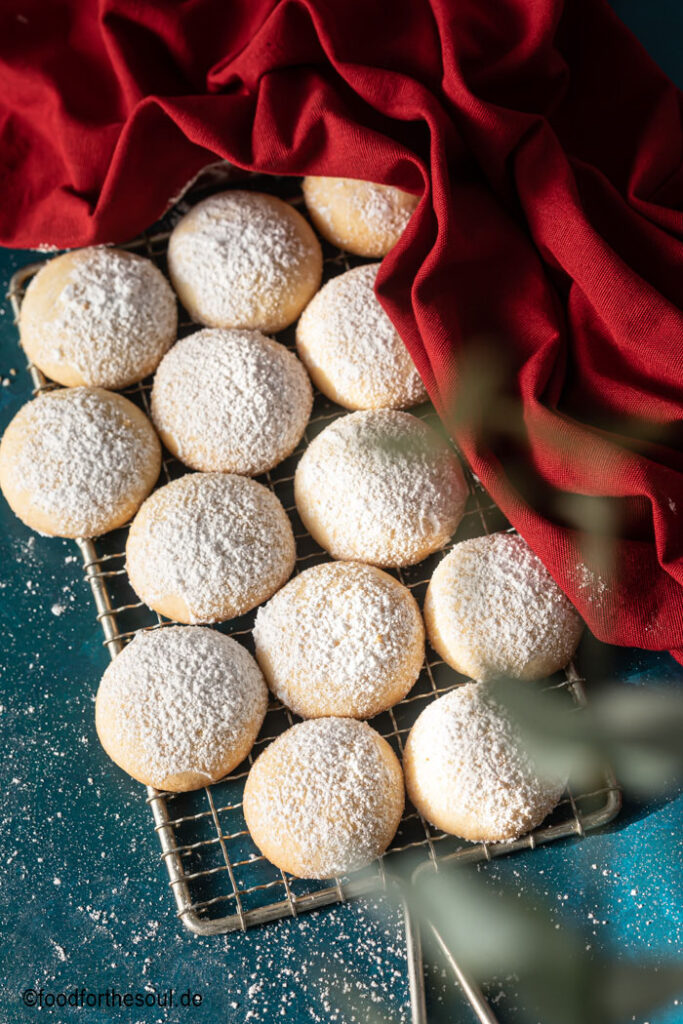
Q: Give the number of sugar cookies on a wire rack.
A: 13